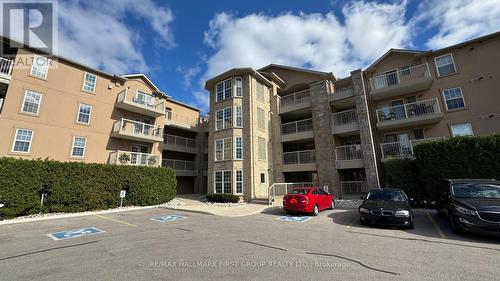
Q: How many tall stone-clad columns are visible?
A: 2